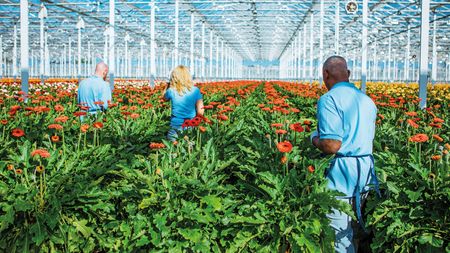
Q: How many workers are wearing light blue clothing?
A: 3